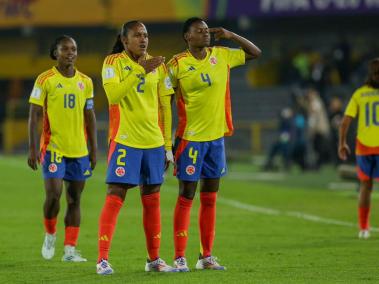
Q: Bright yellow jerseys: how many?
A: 4